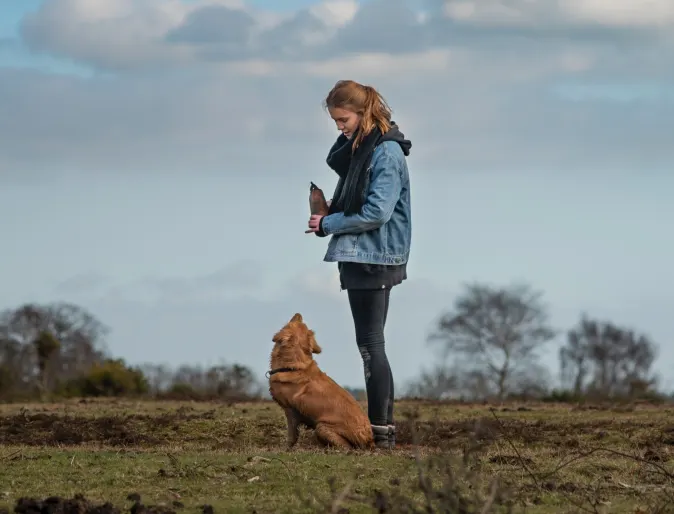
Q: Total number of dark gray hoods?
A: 1